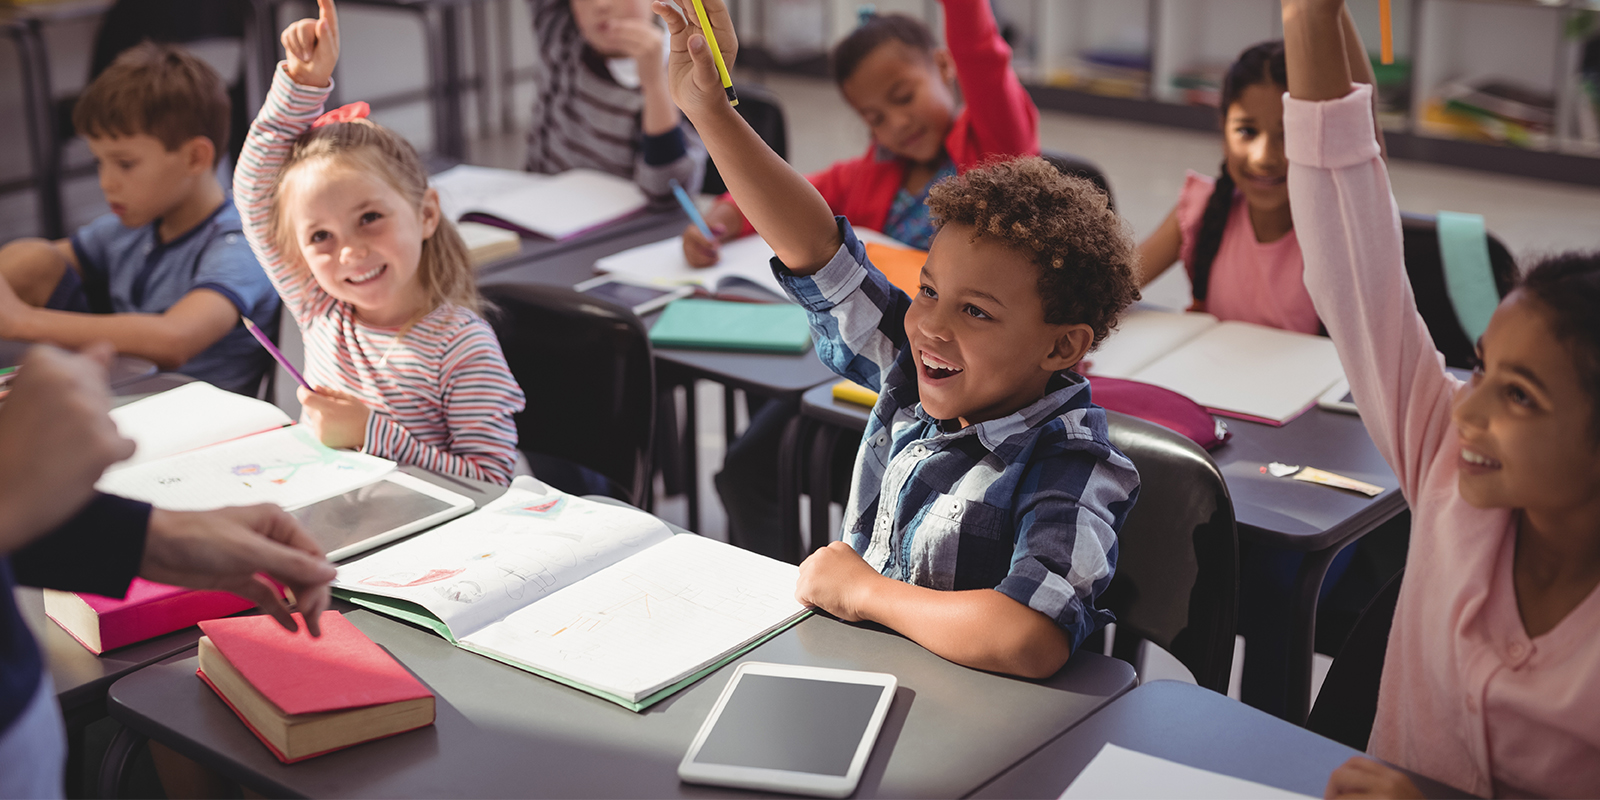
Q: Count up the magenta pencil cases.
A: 1